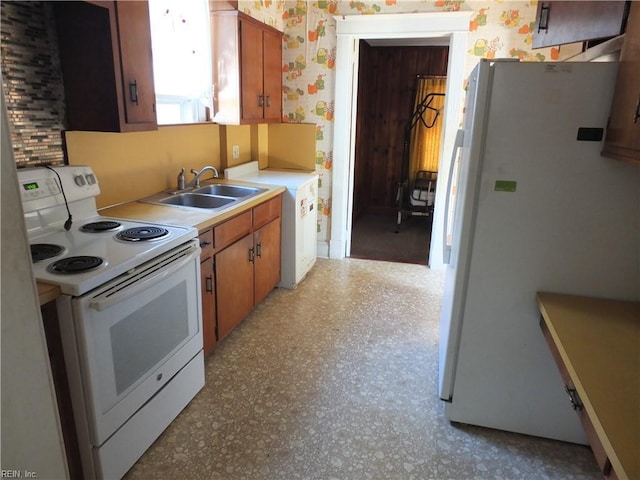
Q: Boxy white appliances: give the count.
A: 3